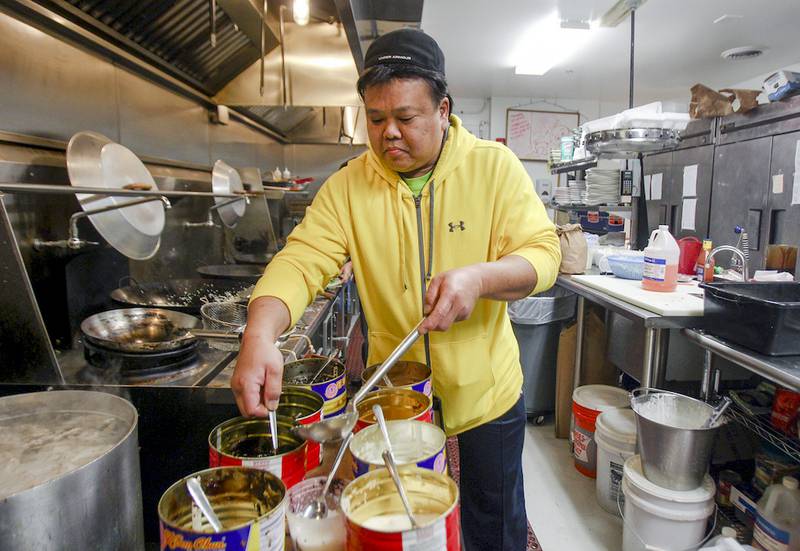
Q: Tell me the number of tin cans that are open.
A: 8